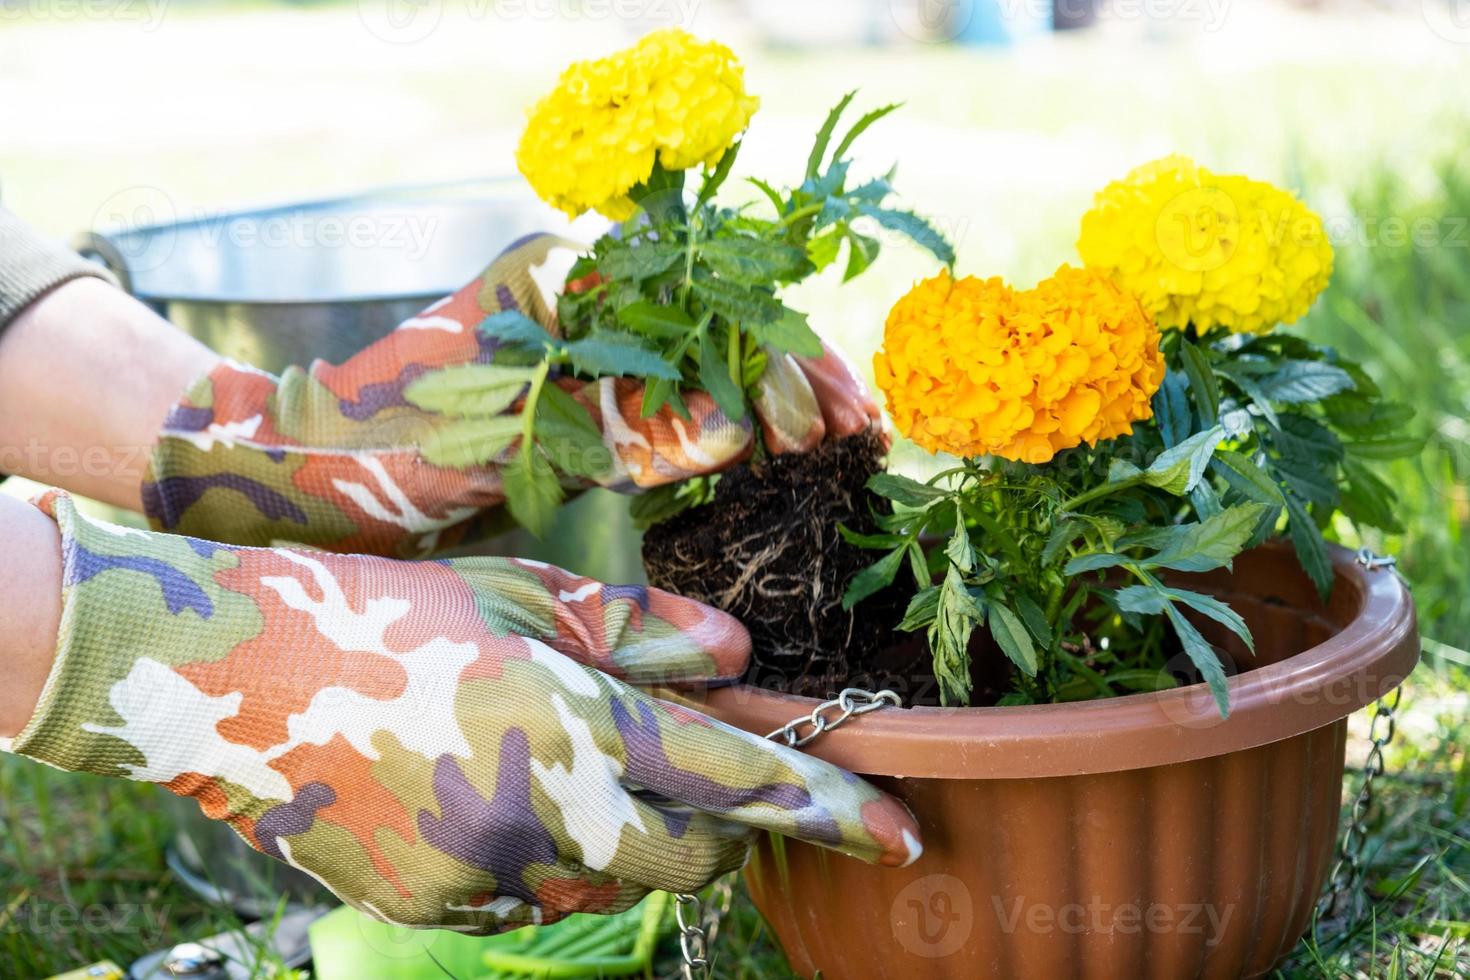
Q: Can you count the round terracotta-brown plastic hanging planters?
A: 1